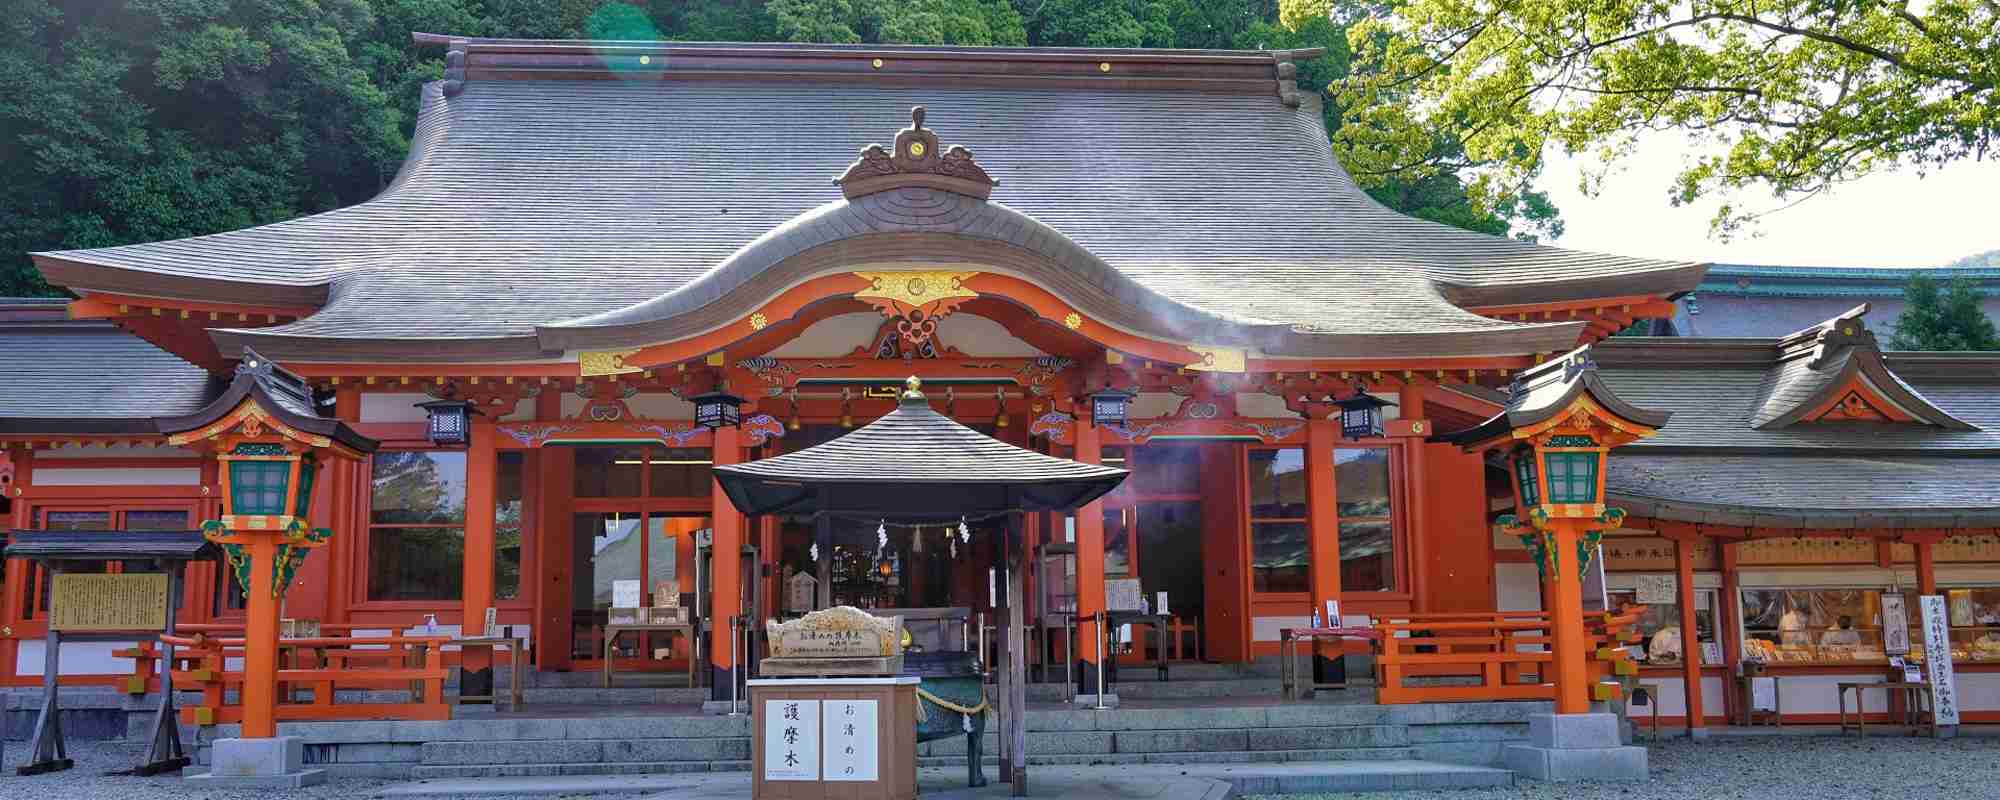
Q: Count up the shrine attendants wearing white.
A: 2